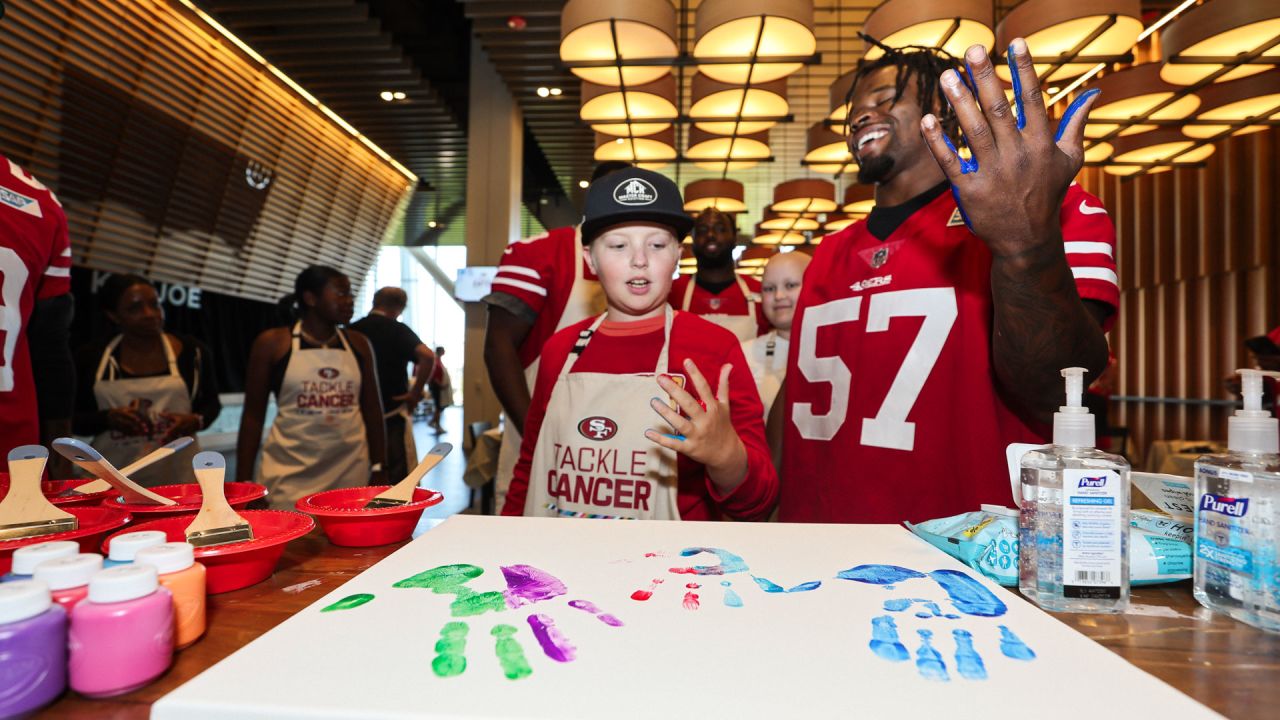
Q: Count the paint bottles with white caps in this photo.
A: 6